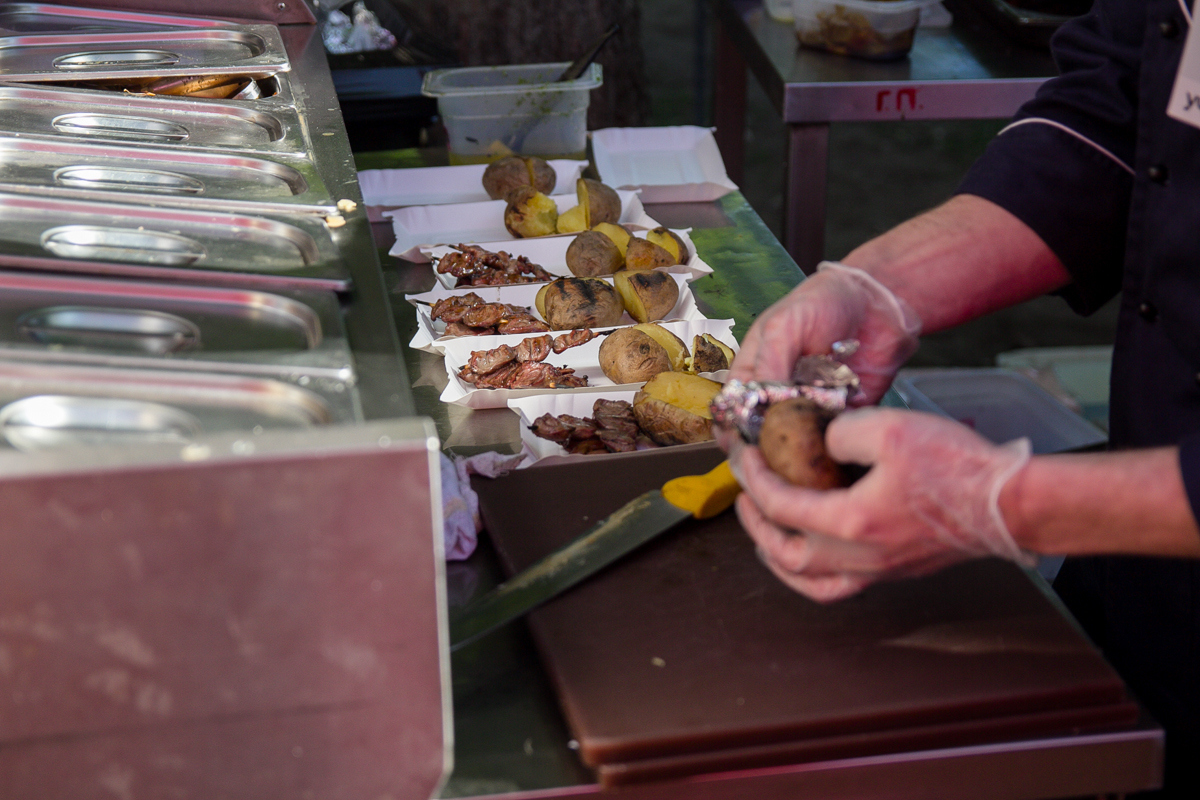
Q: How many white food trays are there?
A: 7